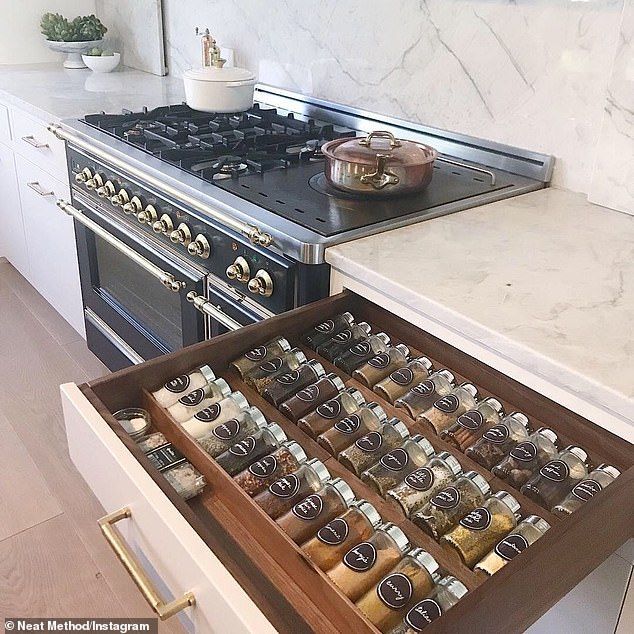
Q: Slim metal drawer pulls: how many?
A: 3